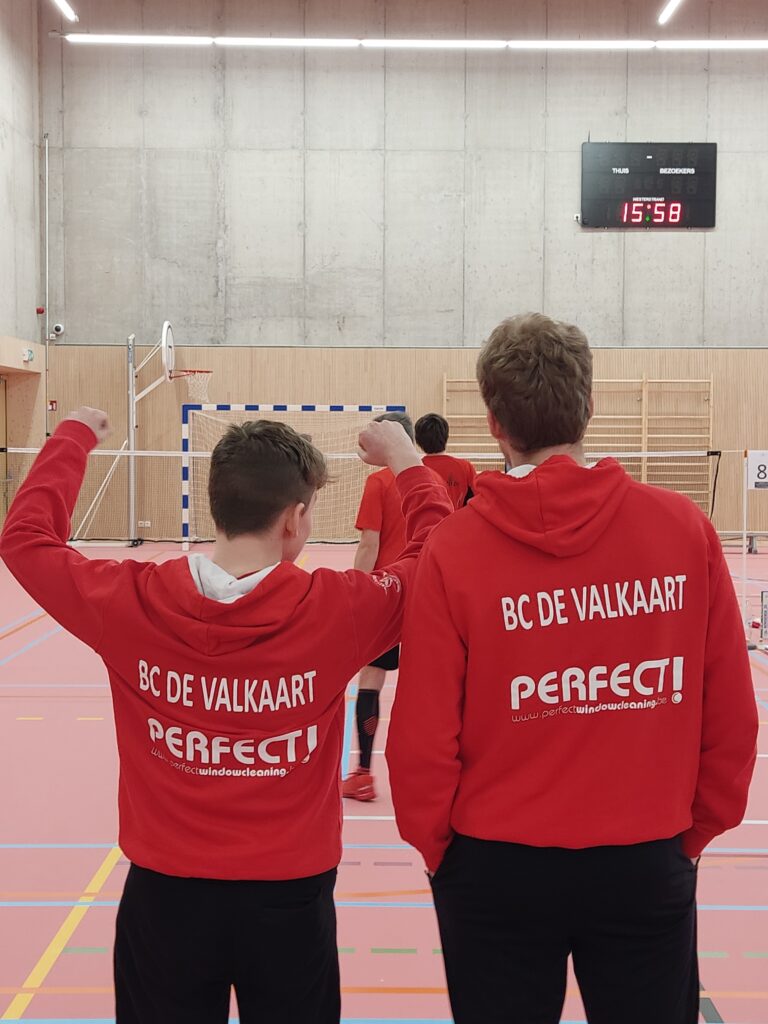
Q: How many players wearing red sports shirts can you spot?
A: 2